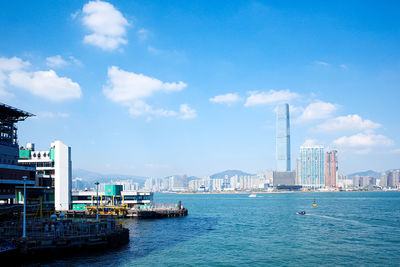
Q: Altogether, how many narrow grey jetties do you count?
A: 2